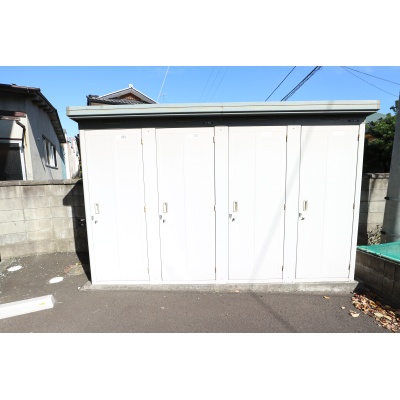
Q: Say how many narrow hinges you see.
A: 12